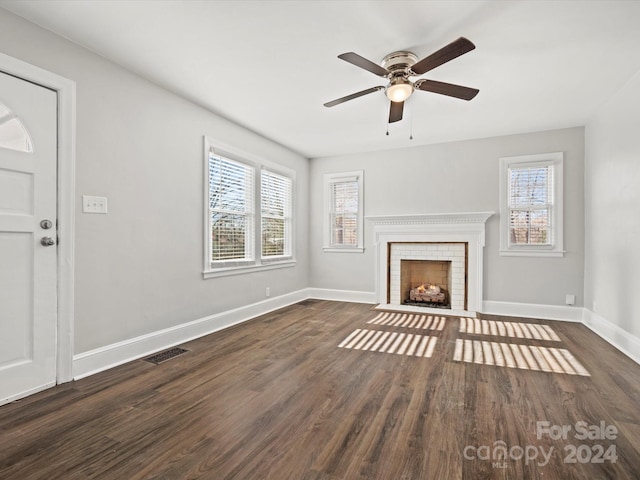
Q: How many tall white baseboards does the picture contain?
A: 4